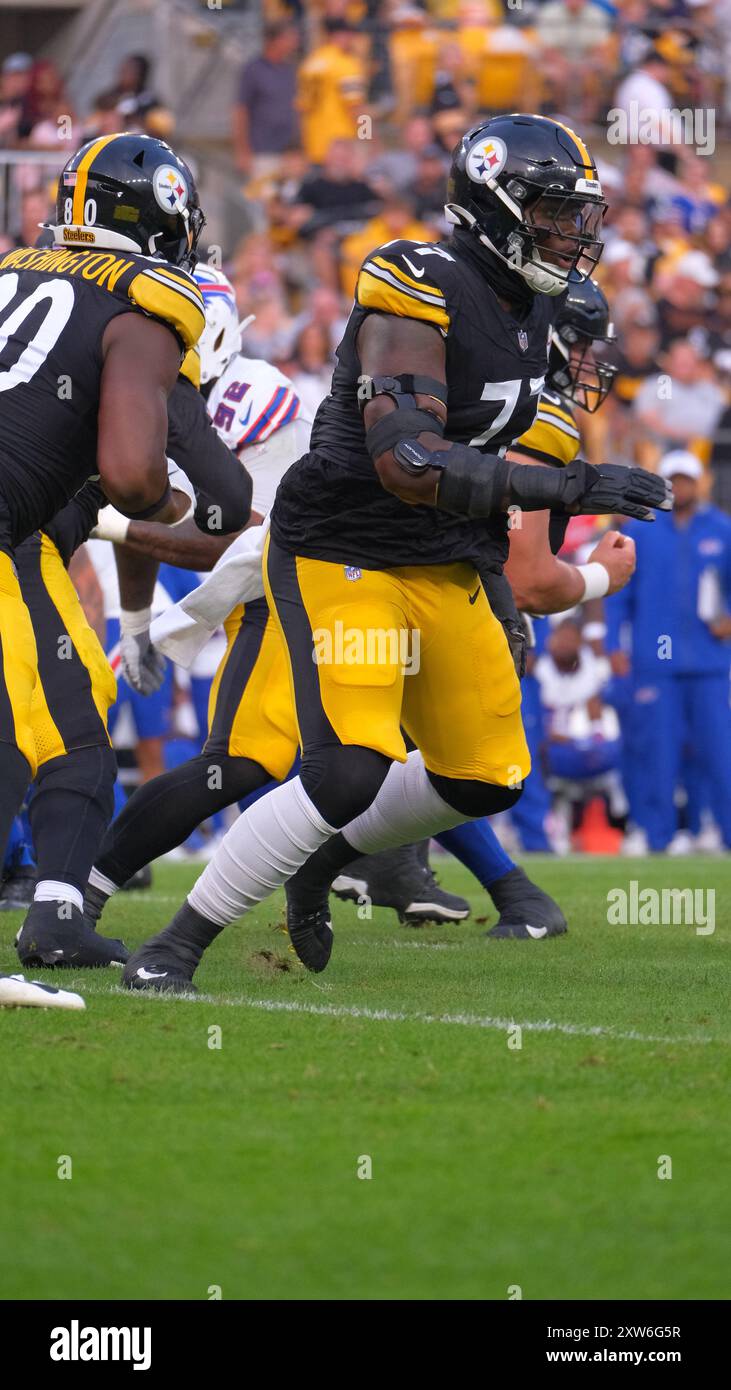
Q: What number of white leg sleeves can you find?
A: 2